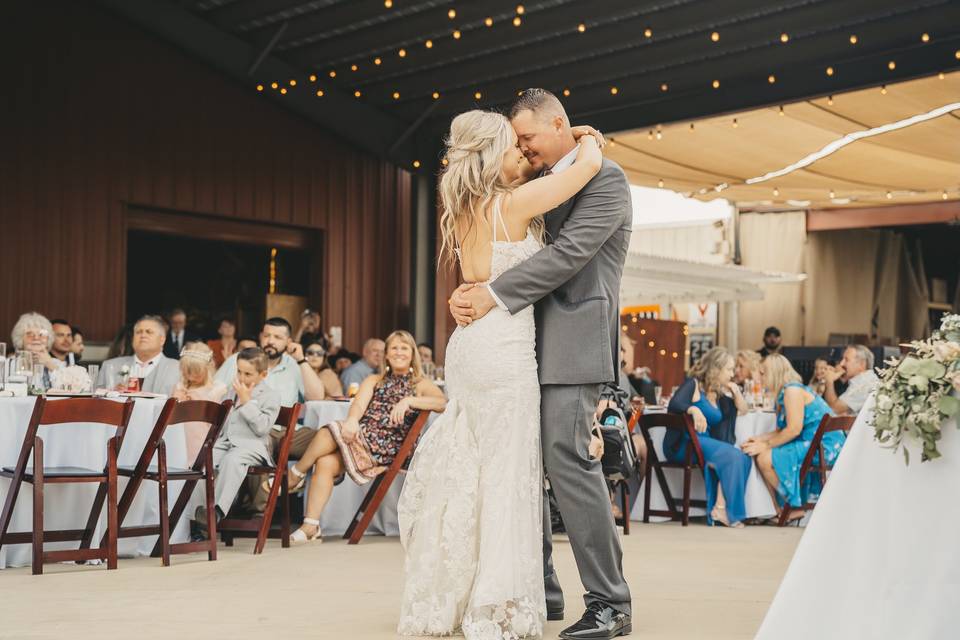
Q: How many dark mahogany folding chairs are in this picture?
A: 7